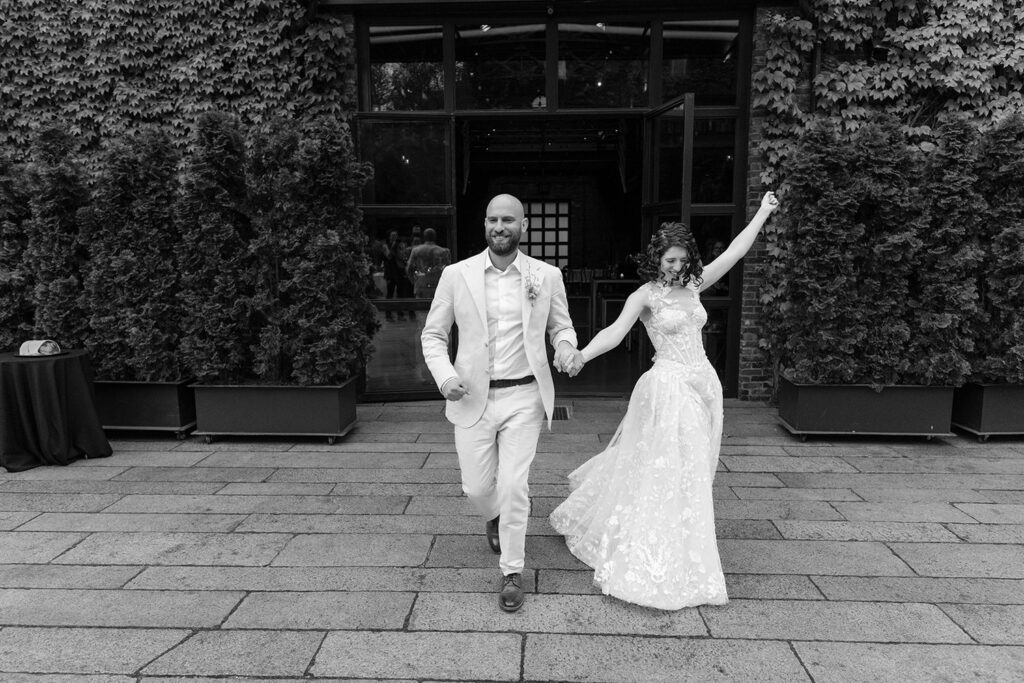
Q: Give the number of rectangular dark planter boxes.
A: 4